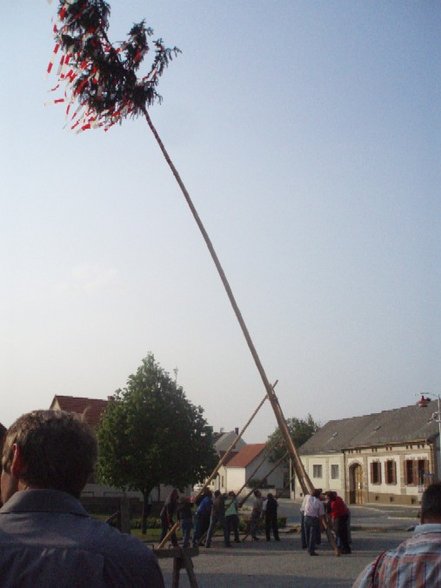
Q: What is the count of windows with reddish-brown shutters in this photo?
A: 4